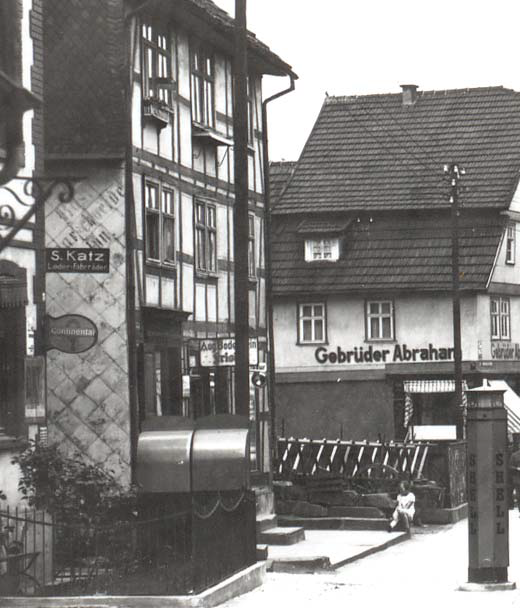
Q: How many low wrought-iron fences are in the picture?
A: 1